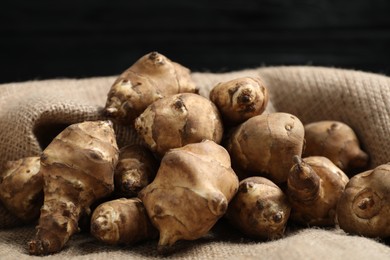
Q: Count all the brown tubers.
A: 13